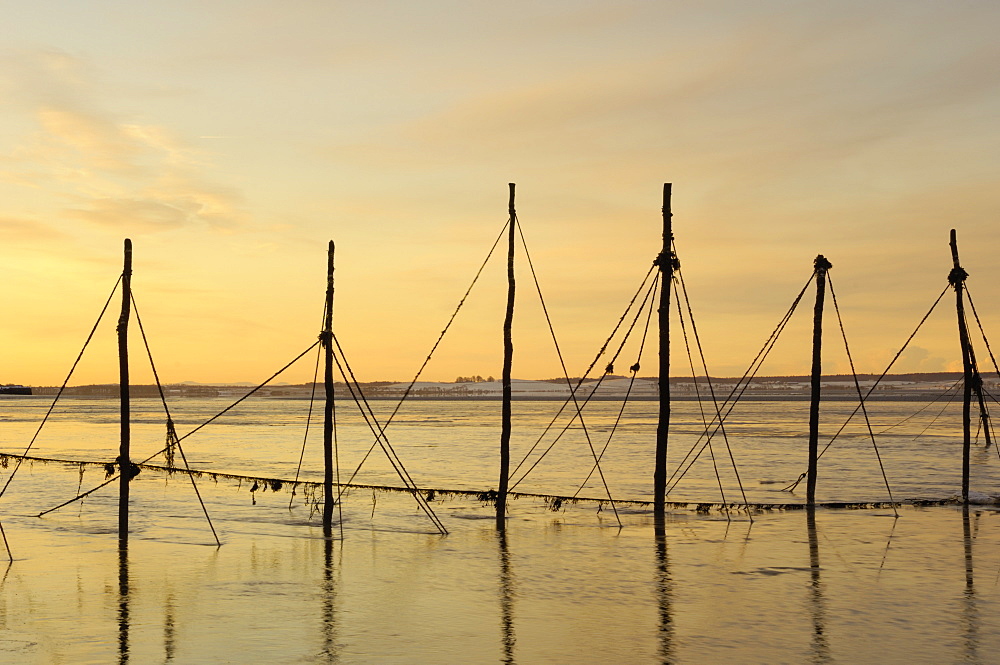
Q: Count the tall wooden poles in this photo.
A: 6